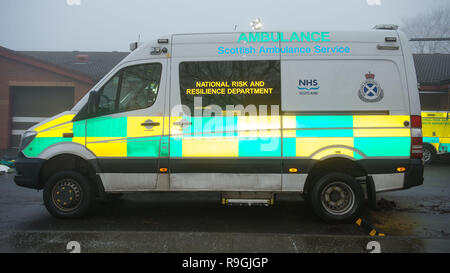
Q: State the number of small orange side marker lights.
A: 3